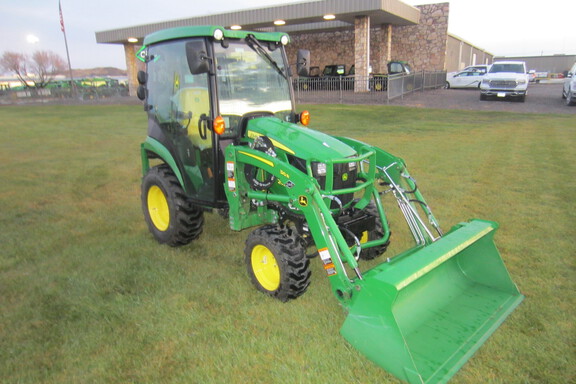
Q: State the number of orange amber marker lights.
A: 2